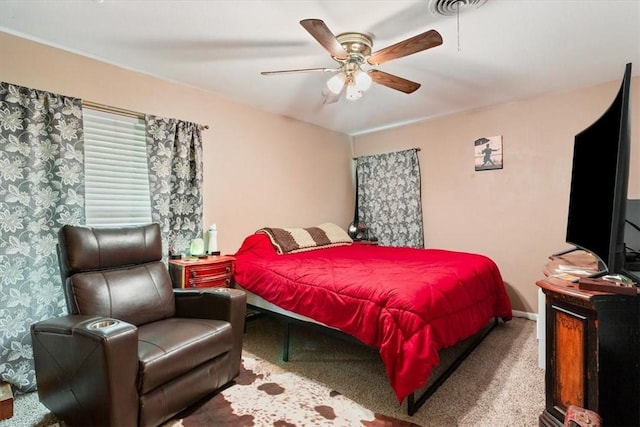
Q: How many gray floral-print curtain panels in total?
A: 3